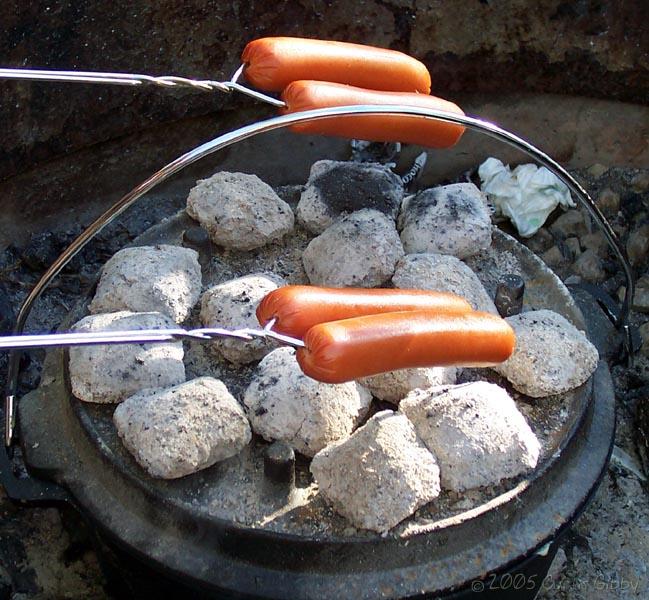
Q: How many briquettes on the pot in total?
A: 14